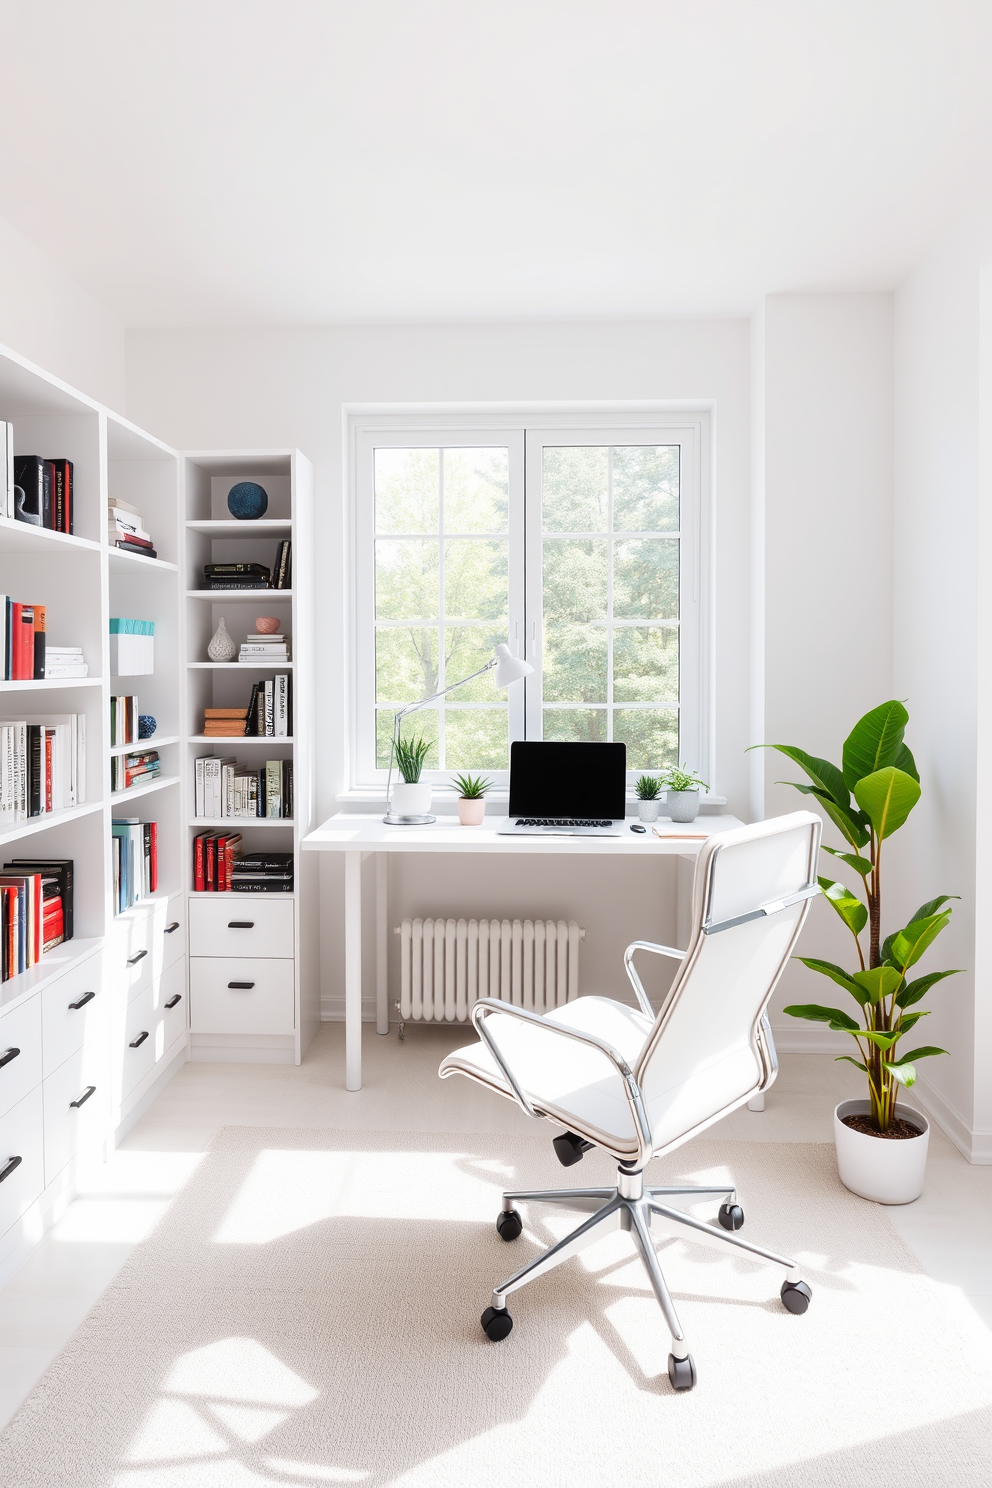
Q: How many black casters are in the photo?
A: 5